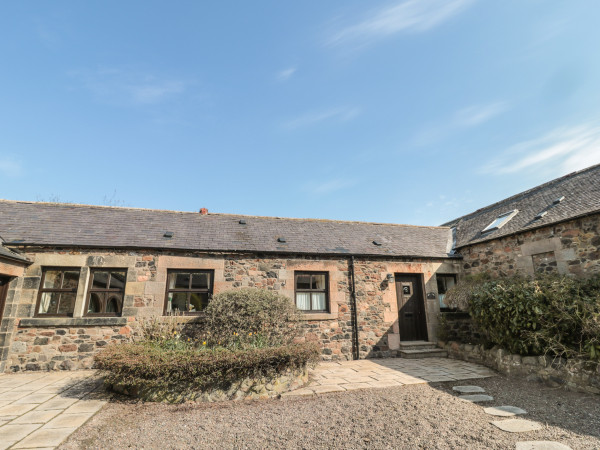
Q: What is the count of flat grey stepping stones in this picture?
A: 5